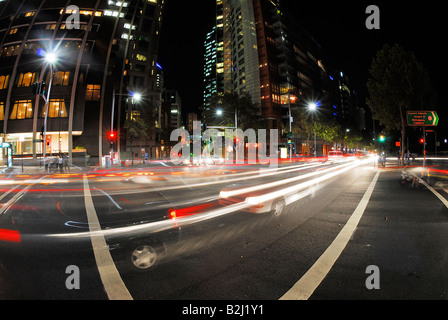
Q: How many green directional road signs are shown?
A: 1